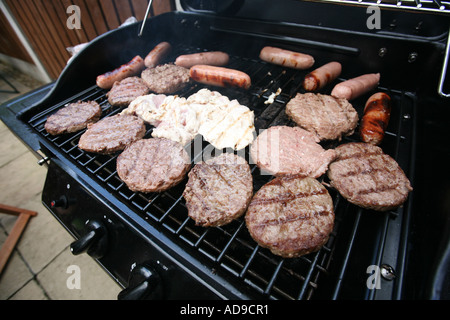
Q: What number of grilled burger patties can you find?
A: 10